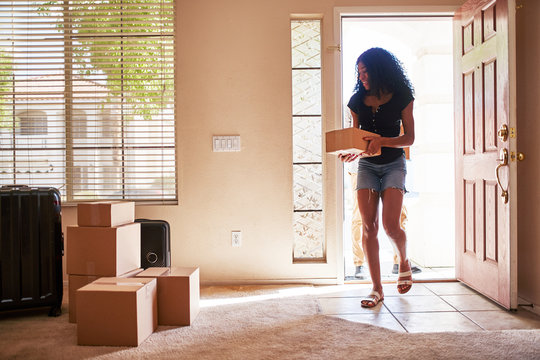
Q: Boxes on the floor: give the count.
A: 5